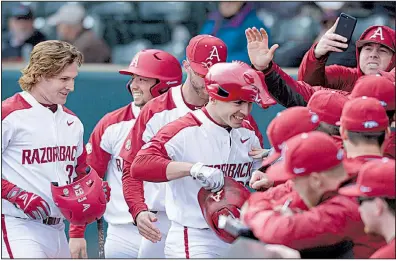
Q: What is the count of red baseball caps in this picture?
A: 8